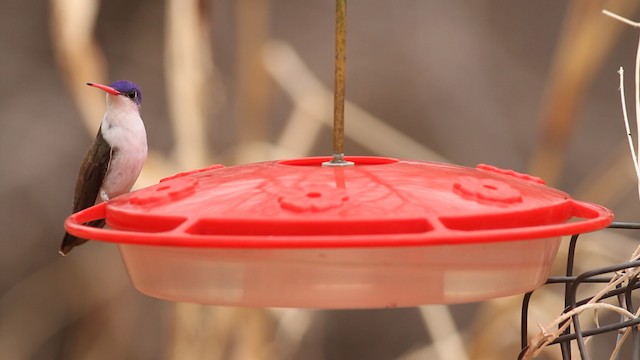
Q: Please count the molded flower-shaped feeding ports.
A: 5